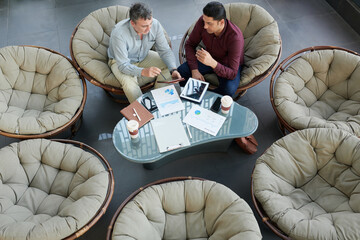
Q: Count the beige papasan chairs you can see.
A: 7